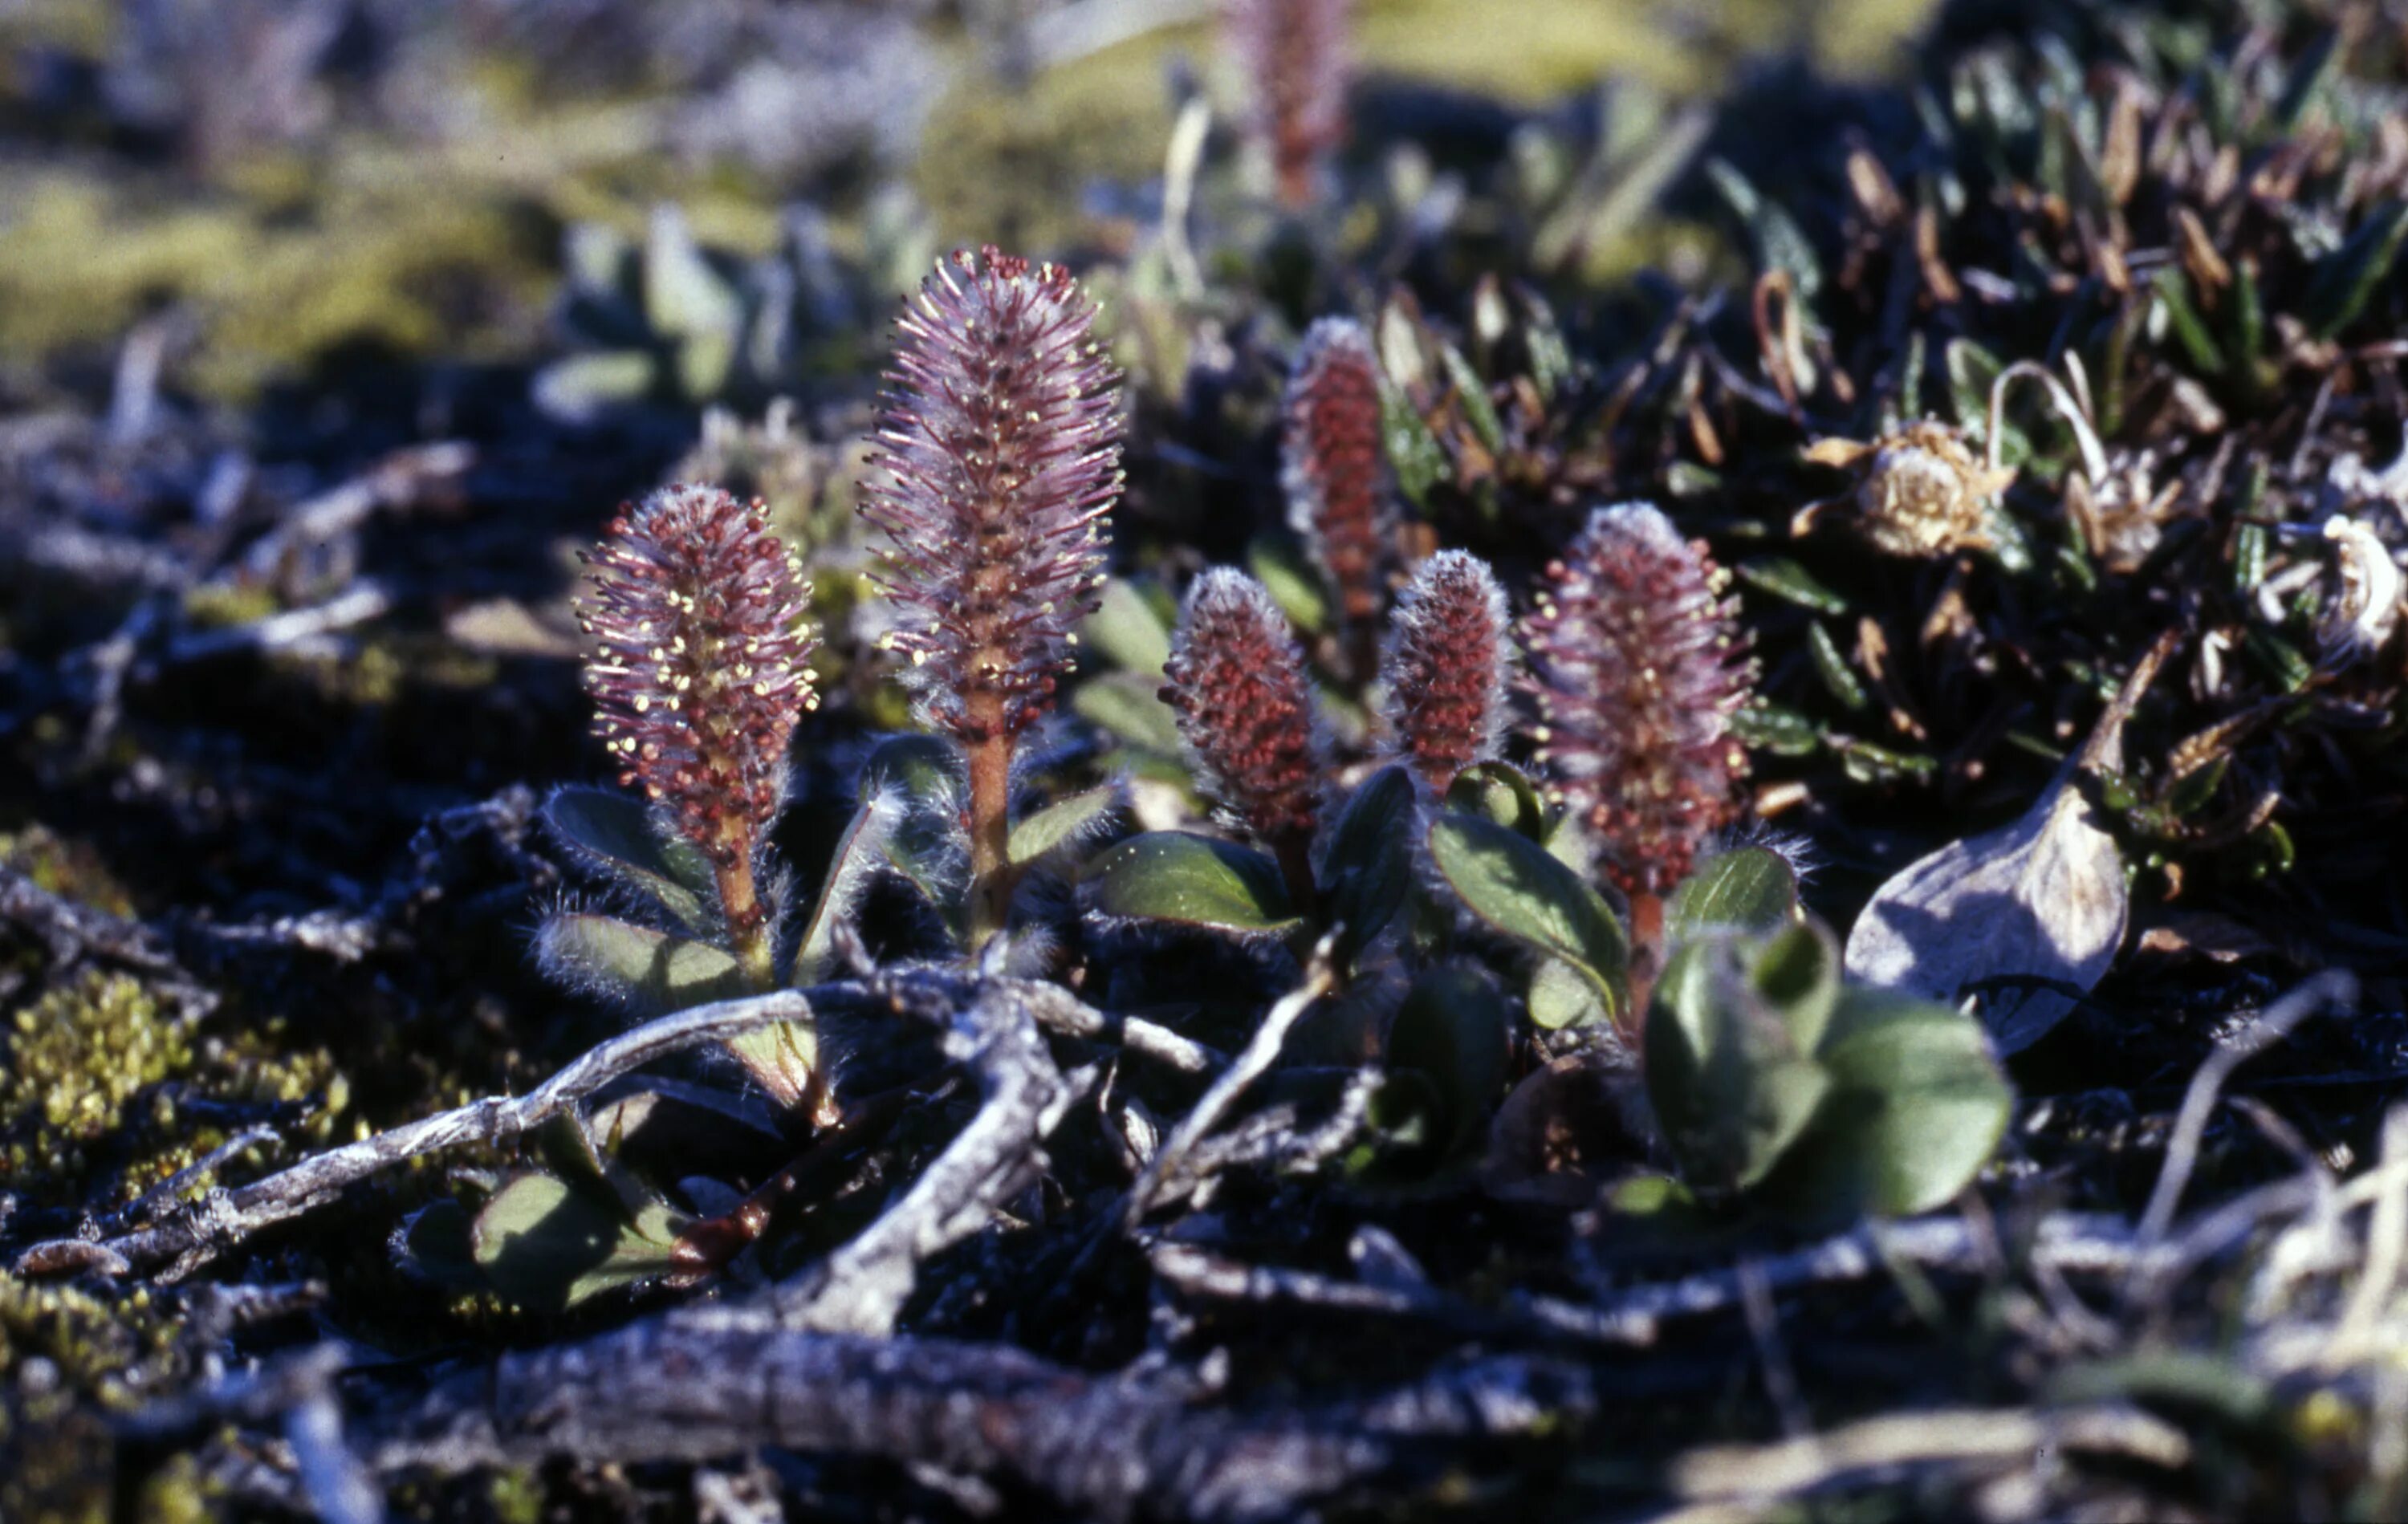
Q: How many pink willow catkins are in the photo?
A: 7